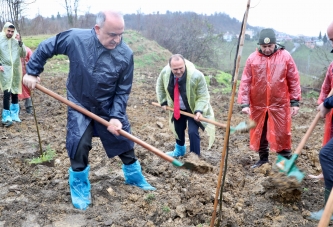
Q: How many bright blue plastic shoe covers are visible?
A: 5